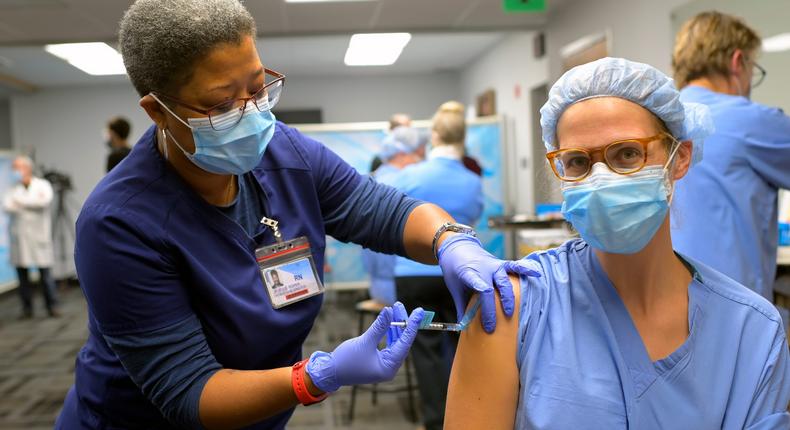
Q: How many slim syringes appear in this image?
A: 1